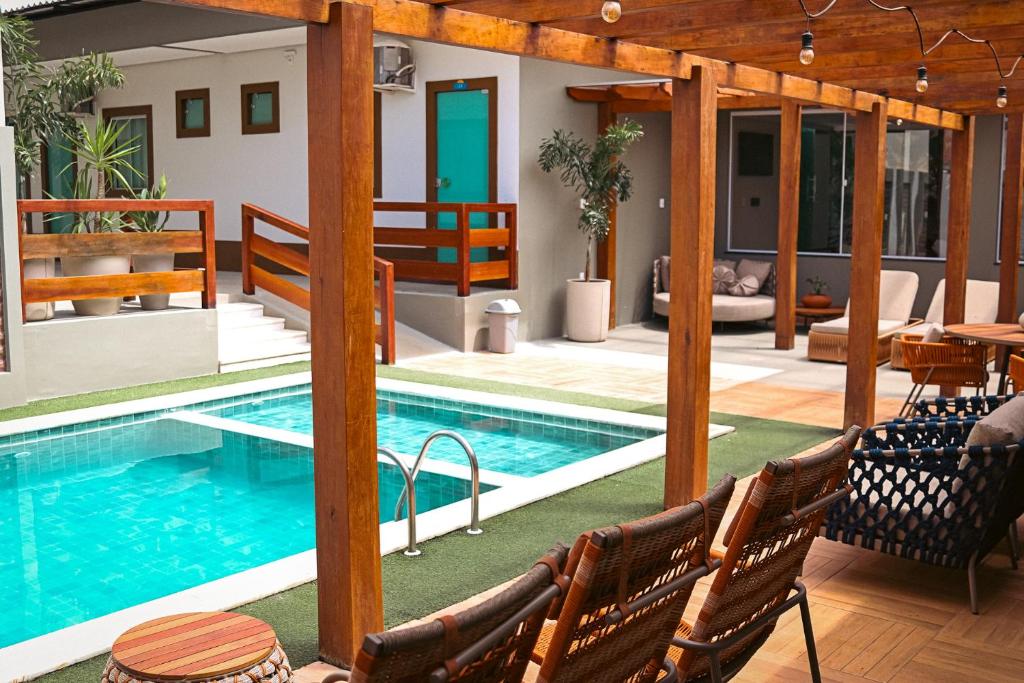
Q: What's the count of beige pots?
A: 4